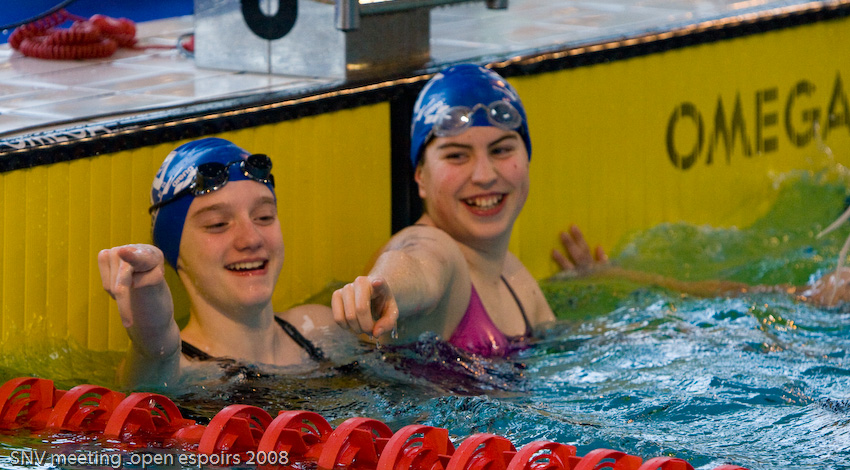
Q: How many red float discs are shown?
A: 12